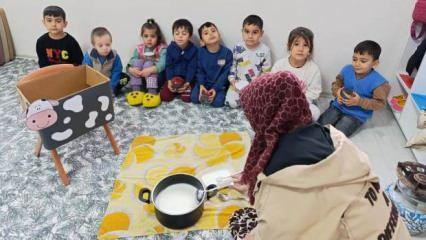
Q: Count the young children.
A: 8